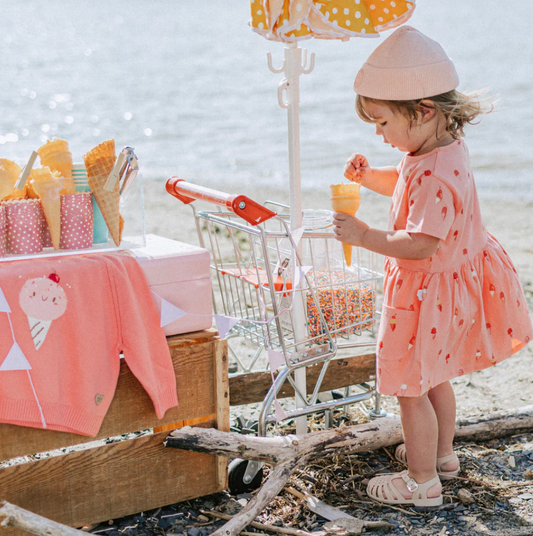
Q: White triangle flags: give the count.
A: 8